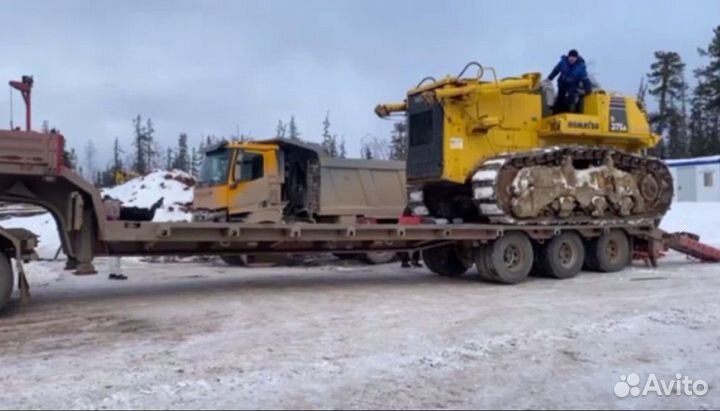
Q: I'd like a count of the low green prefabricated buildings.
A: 0